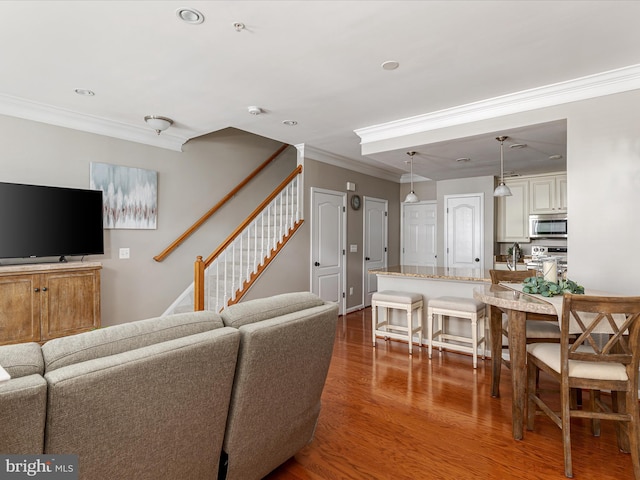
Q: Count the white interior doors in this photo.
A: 4